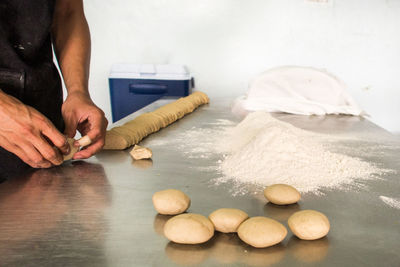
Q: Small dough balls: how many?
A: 6